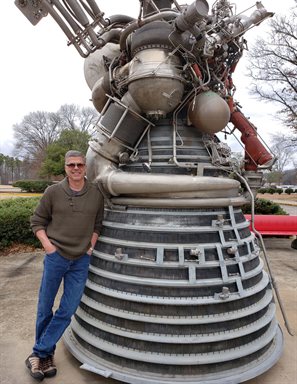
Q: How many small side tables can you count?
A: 0